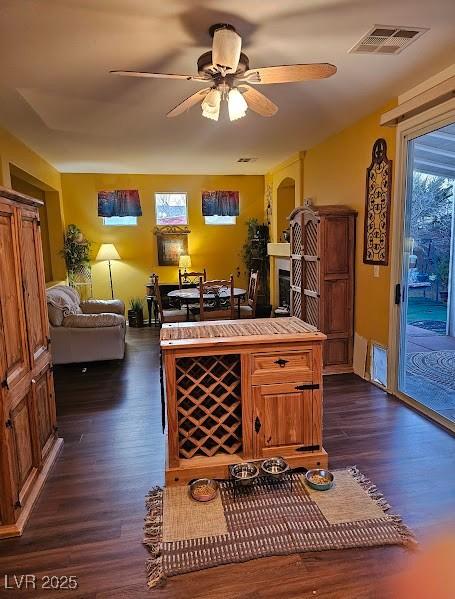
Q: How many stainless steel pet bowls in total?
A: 4